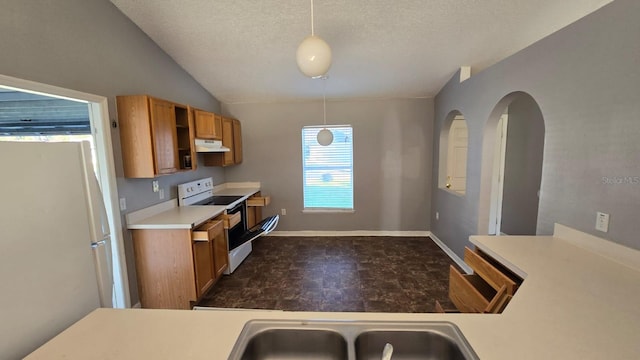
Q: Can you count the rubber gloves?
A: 0